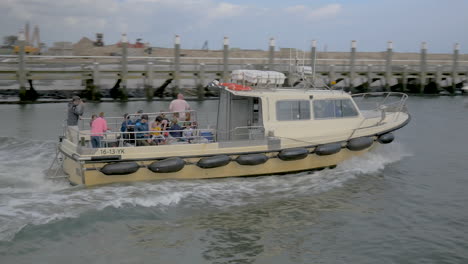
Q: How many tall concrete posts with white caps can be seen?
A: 10